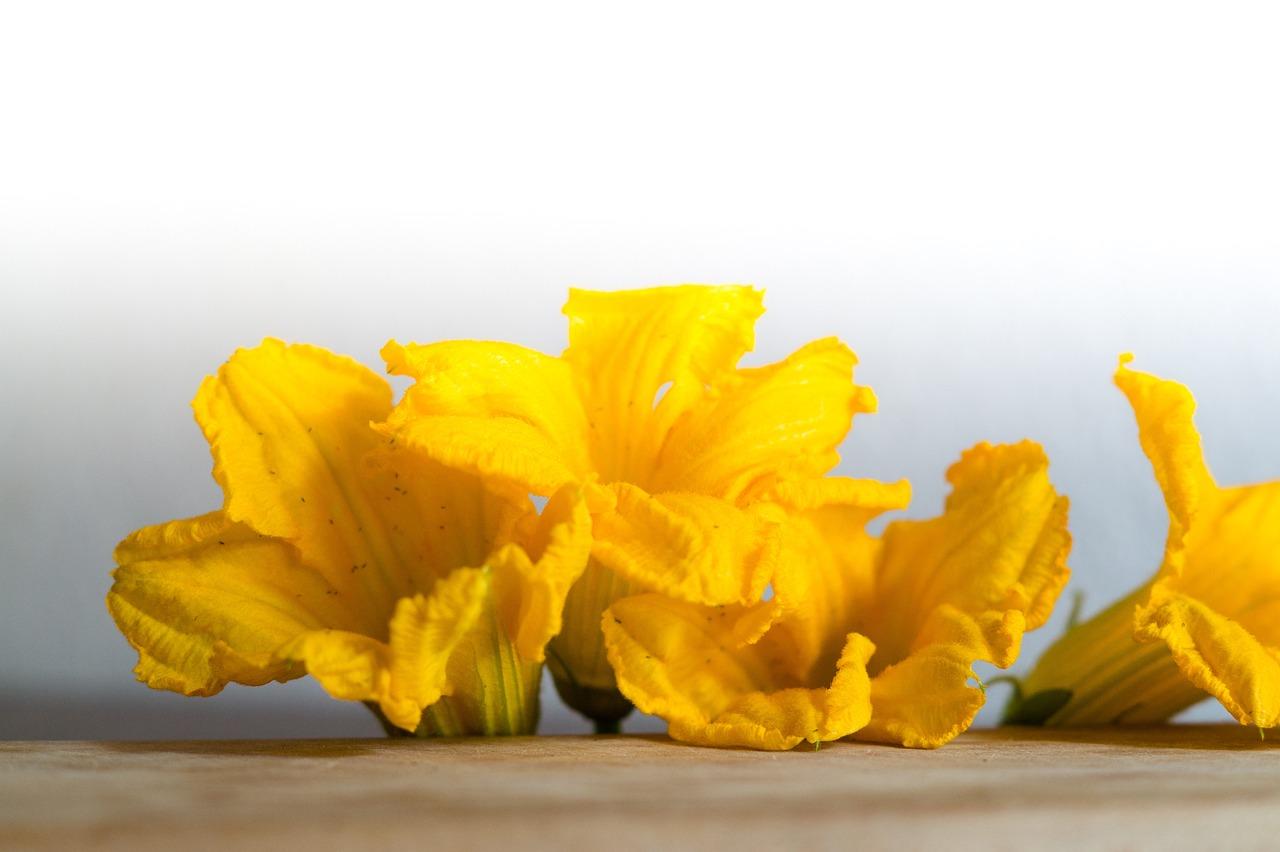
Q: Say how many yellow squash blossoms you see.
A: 4